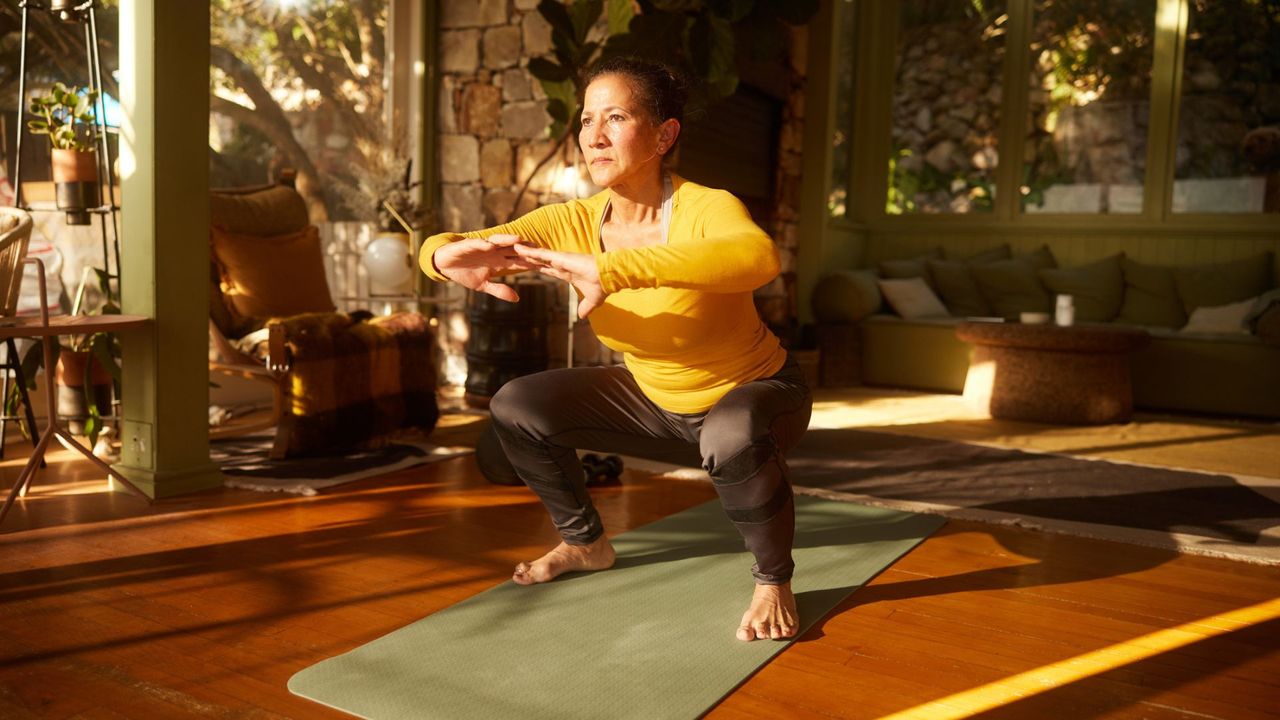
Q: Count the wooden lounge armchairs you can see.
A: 1